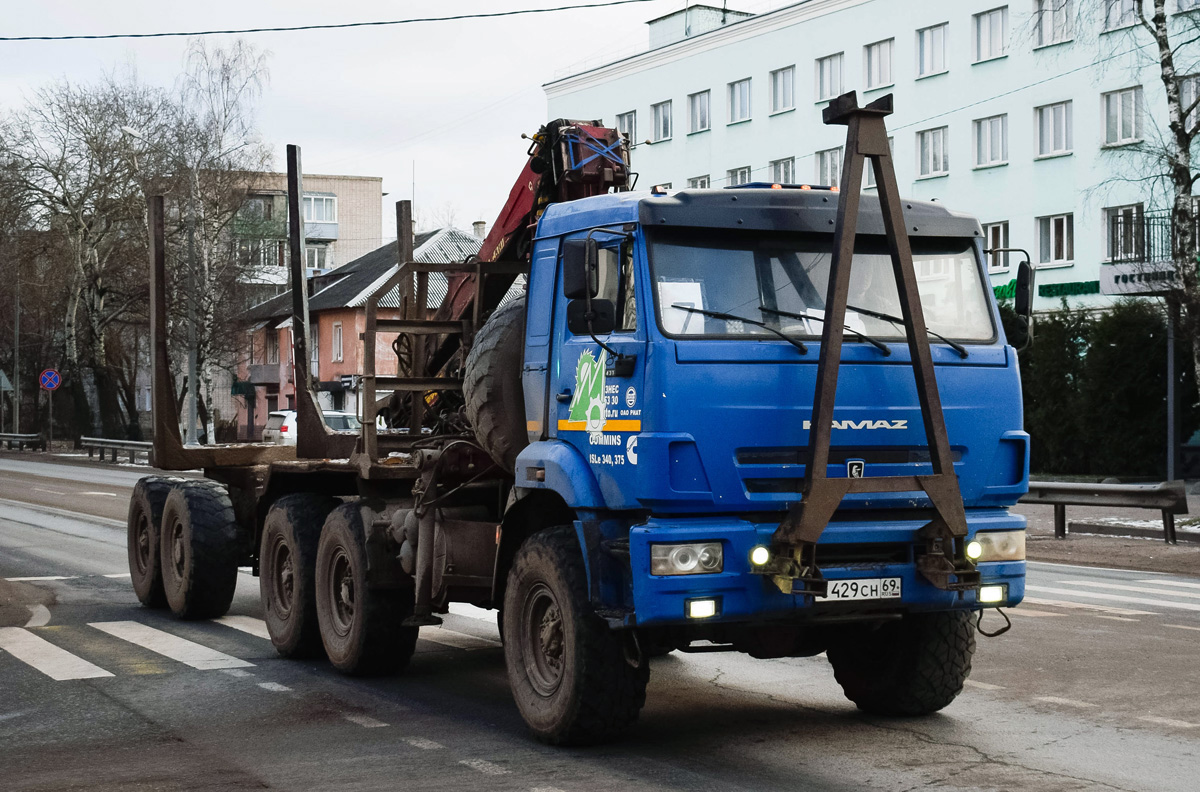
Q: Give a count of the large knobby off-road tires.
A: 7